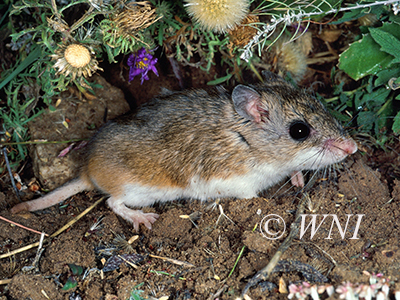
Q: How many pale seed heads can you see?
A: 3